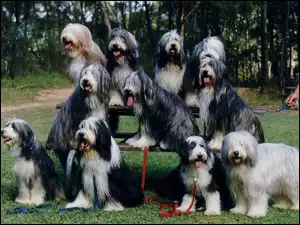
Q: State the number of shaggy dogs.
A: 11